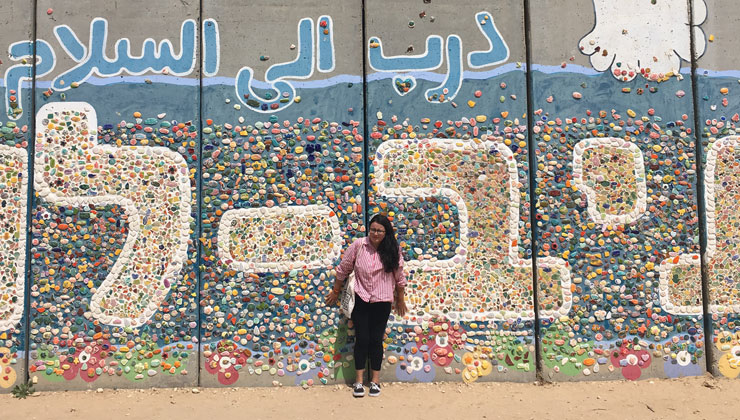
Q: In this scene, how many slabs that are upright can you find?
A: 6